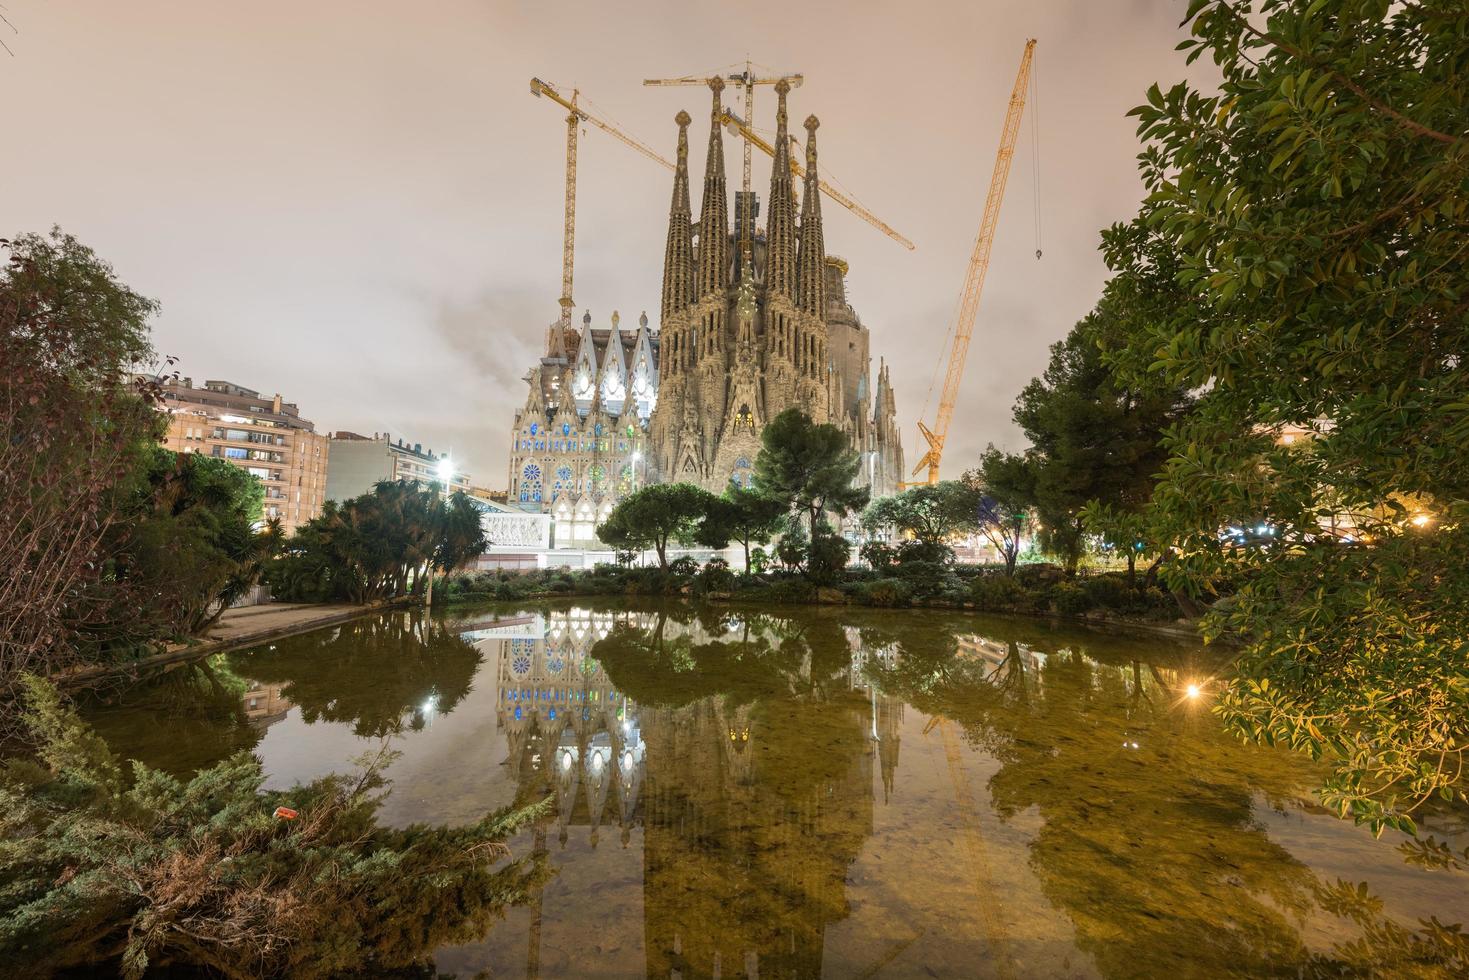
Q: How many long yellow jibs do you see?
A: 4